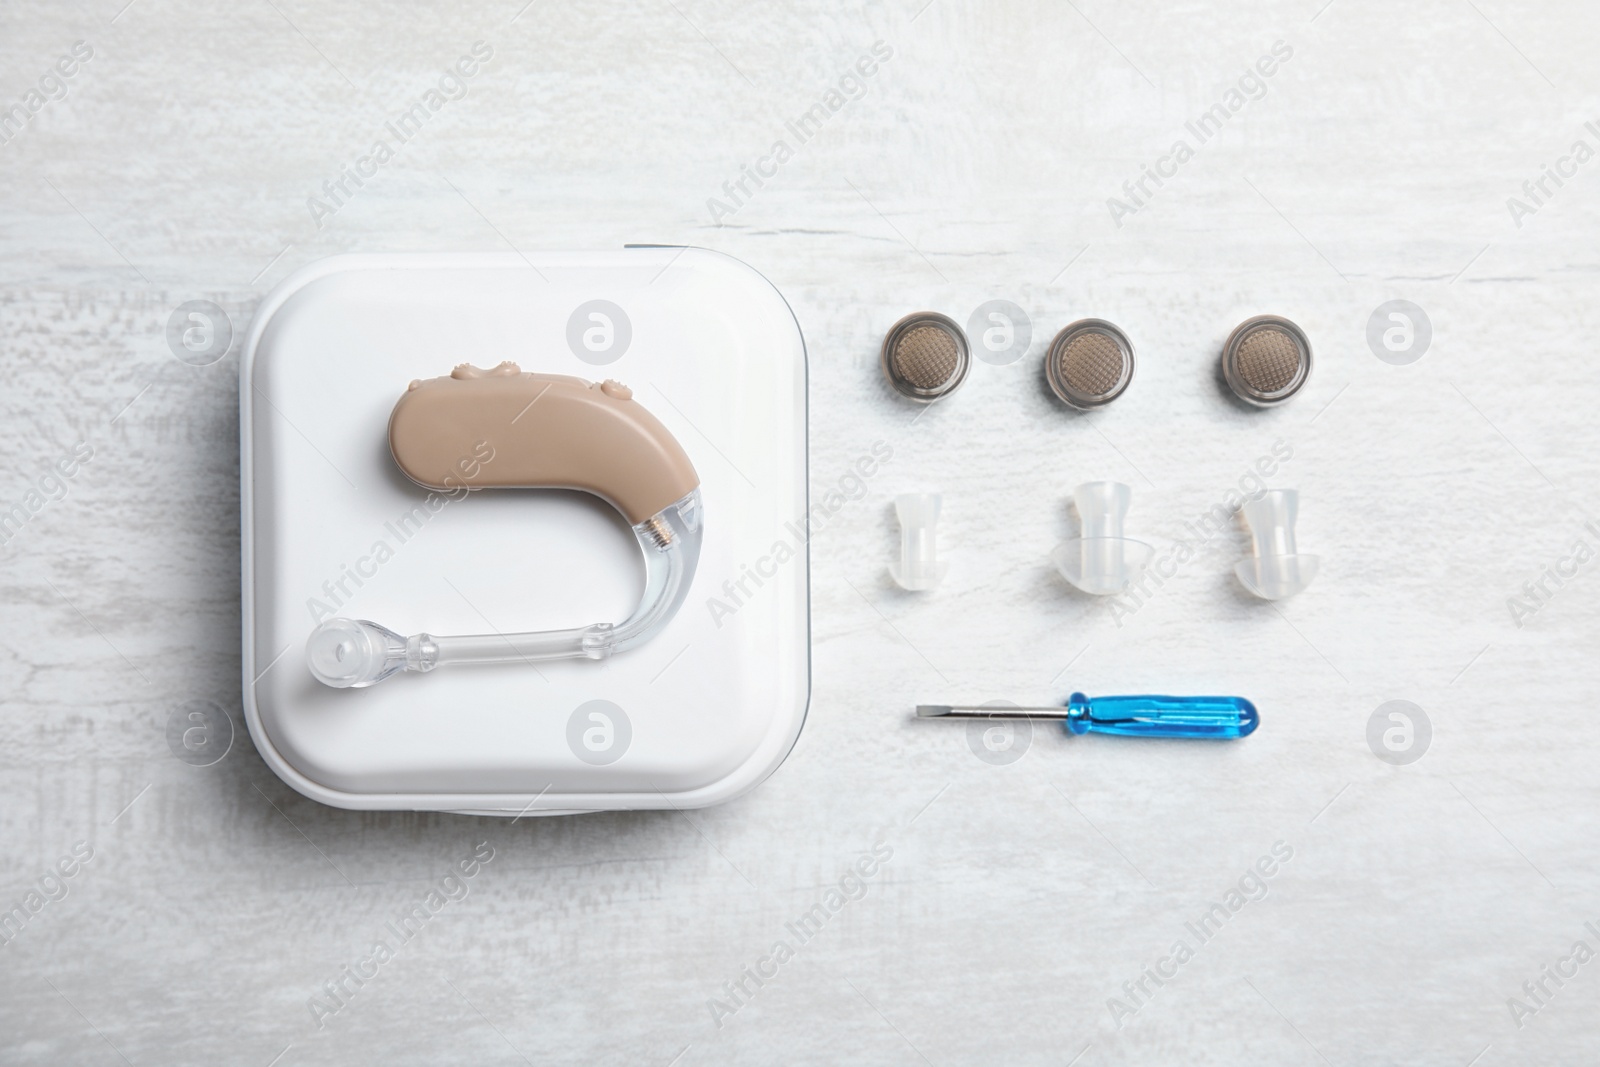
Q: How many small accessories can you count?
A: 7